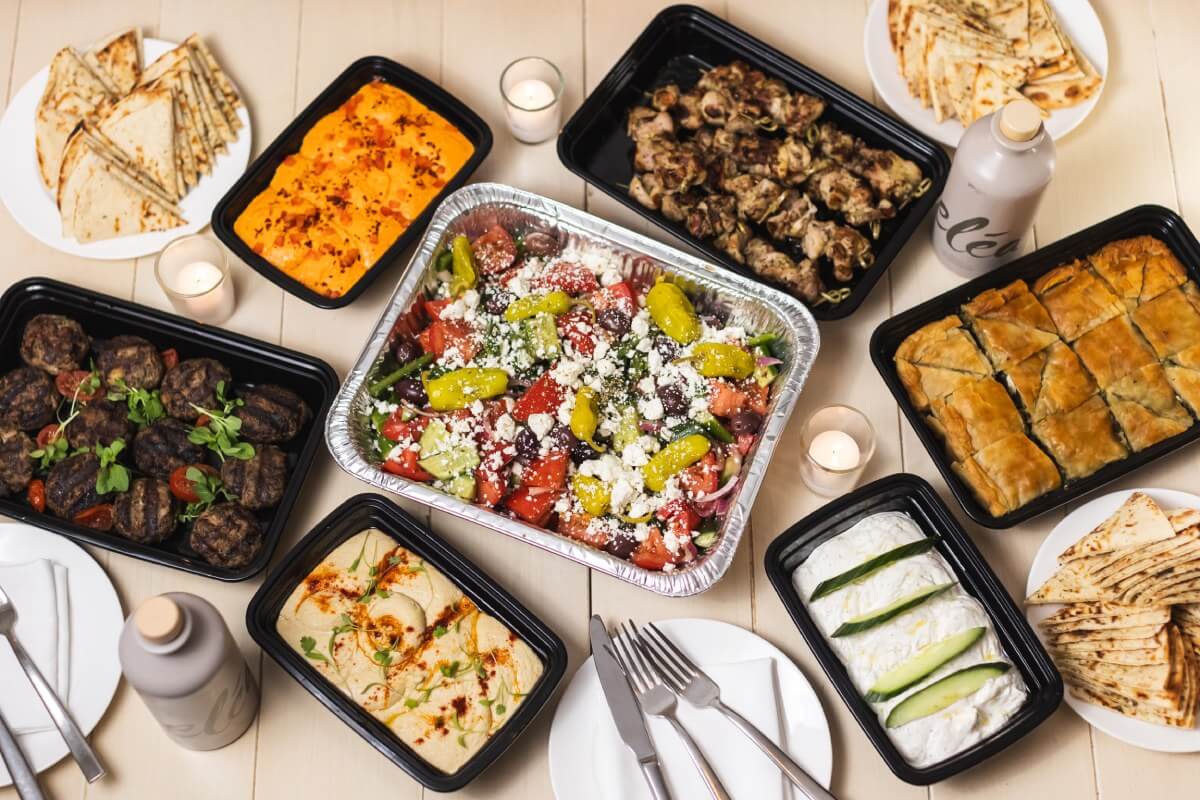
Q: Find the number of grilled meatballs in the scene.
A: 12